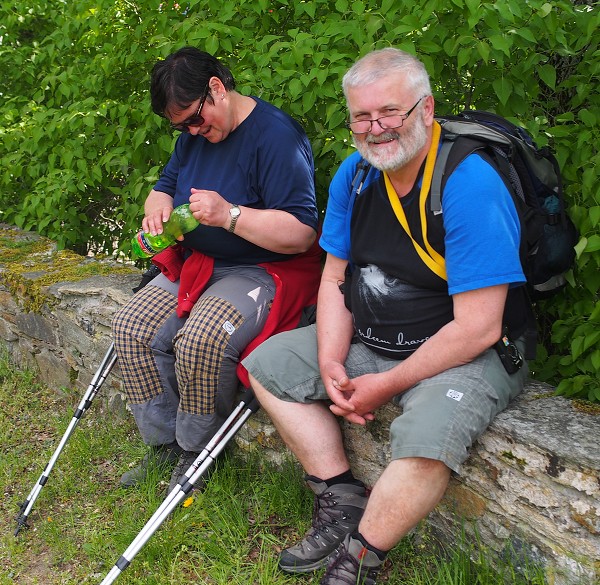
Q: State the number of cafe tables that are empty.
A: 0